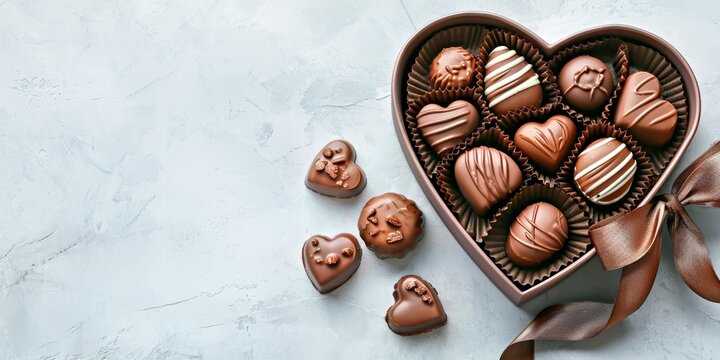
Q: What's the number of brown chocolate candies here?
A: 13